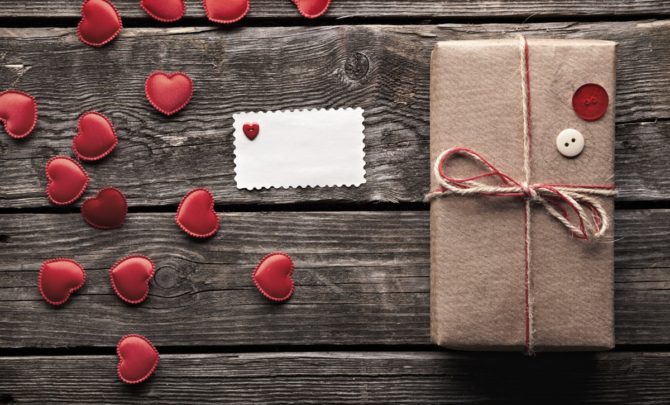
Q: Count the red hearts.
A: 15